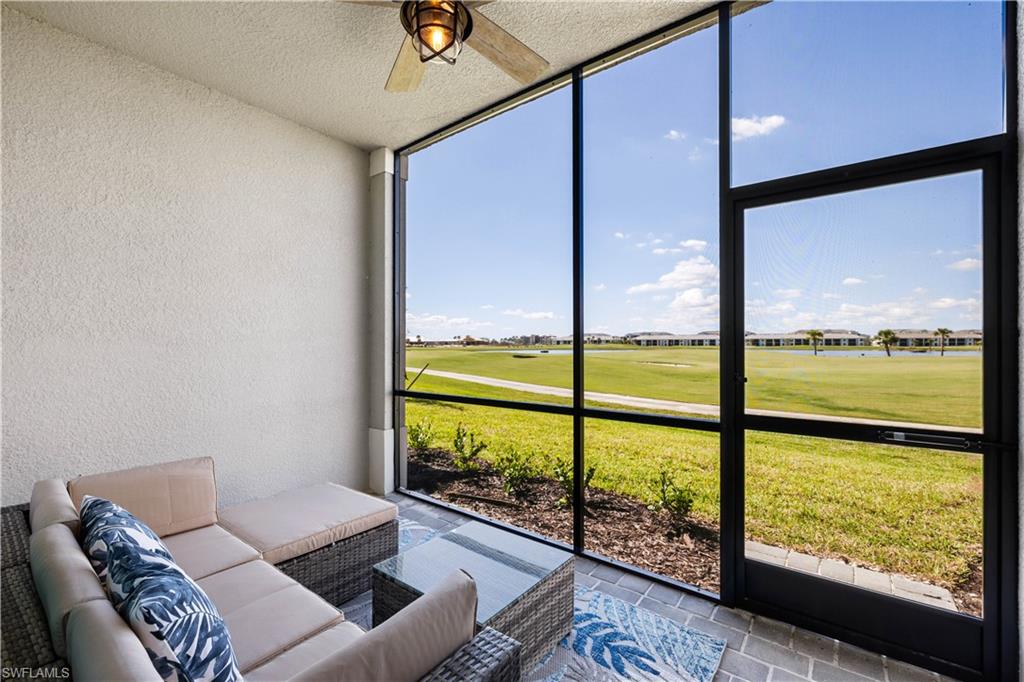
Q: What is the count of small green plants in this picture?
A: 5